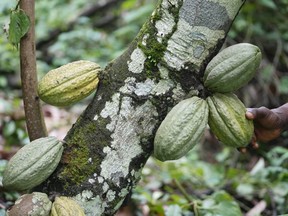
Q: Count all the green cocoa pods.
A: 4